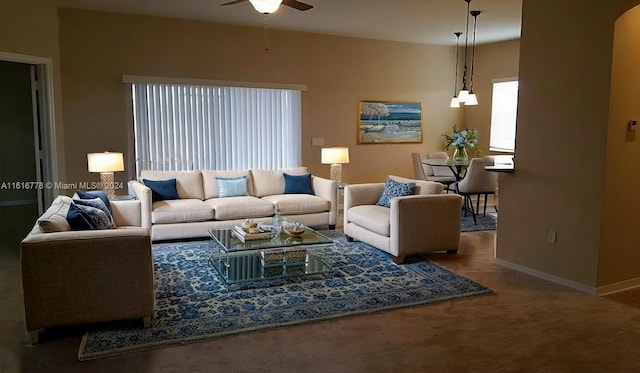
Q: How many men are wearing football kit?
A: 0